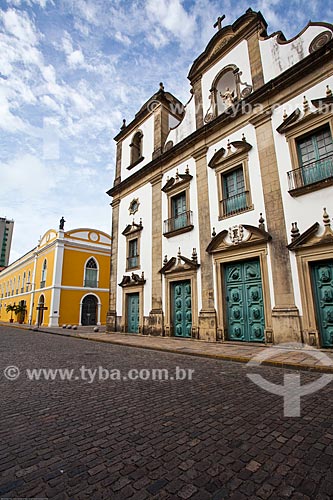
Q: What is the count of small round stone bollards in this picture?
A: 4